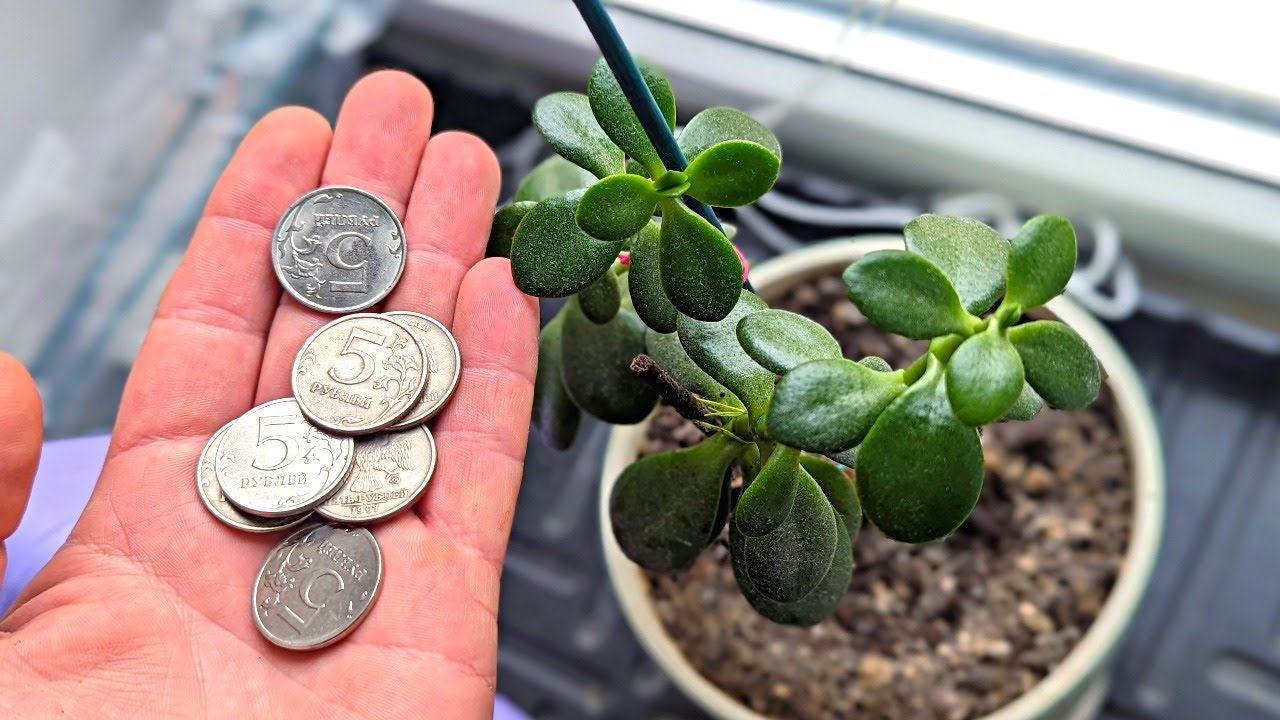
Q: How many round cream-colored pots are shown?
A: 1